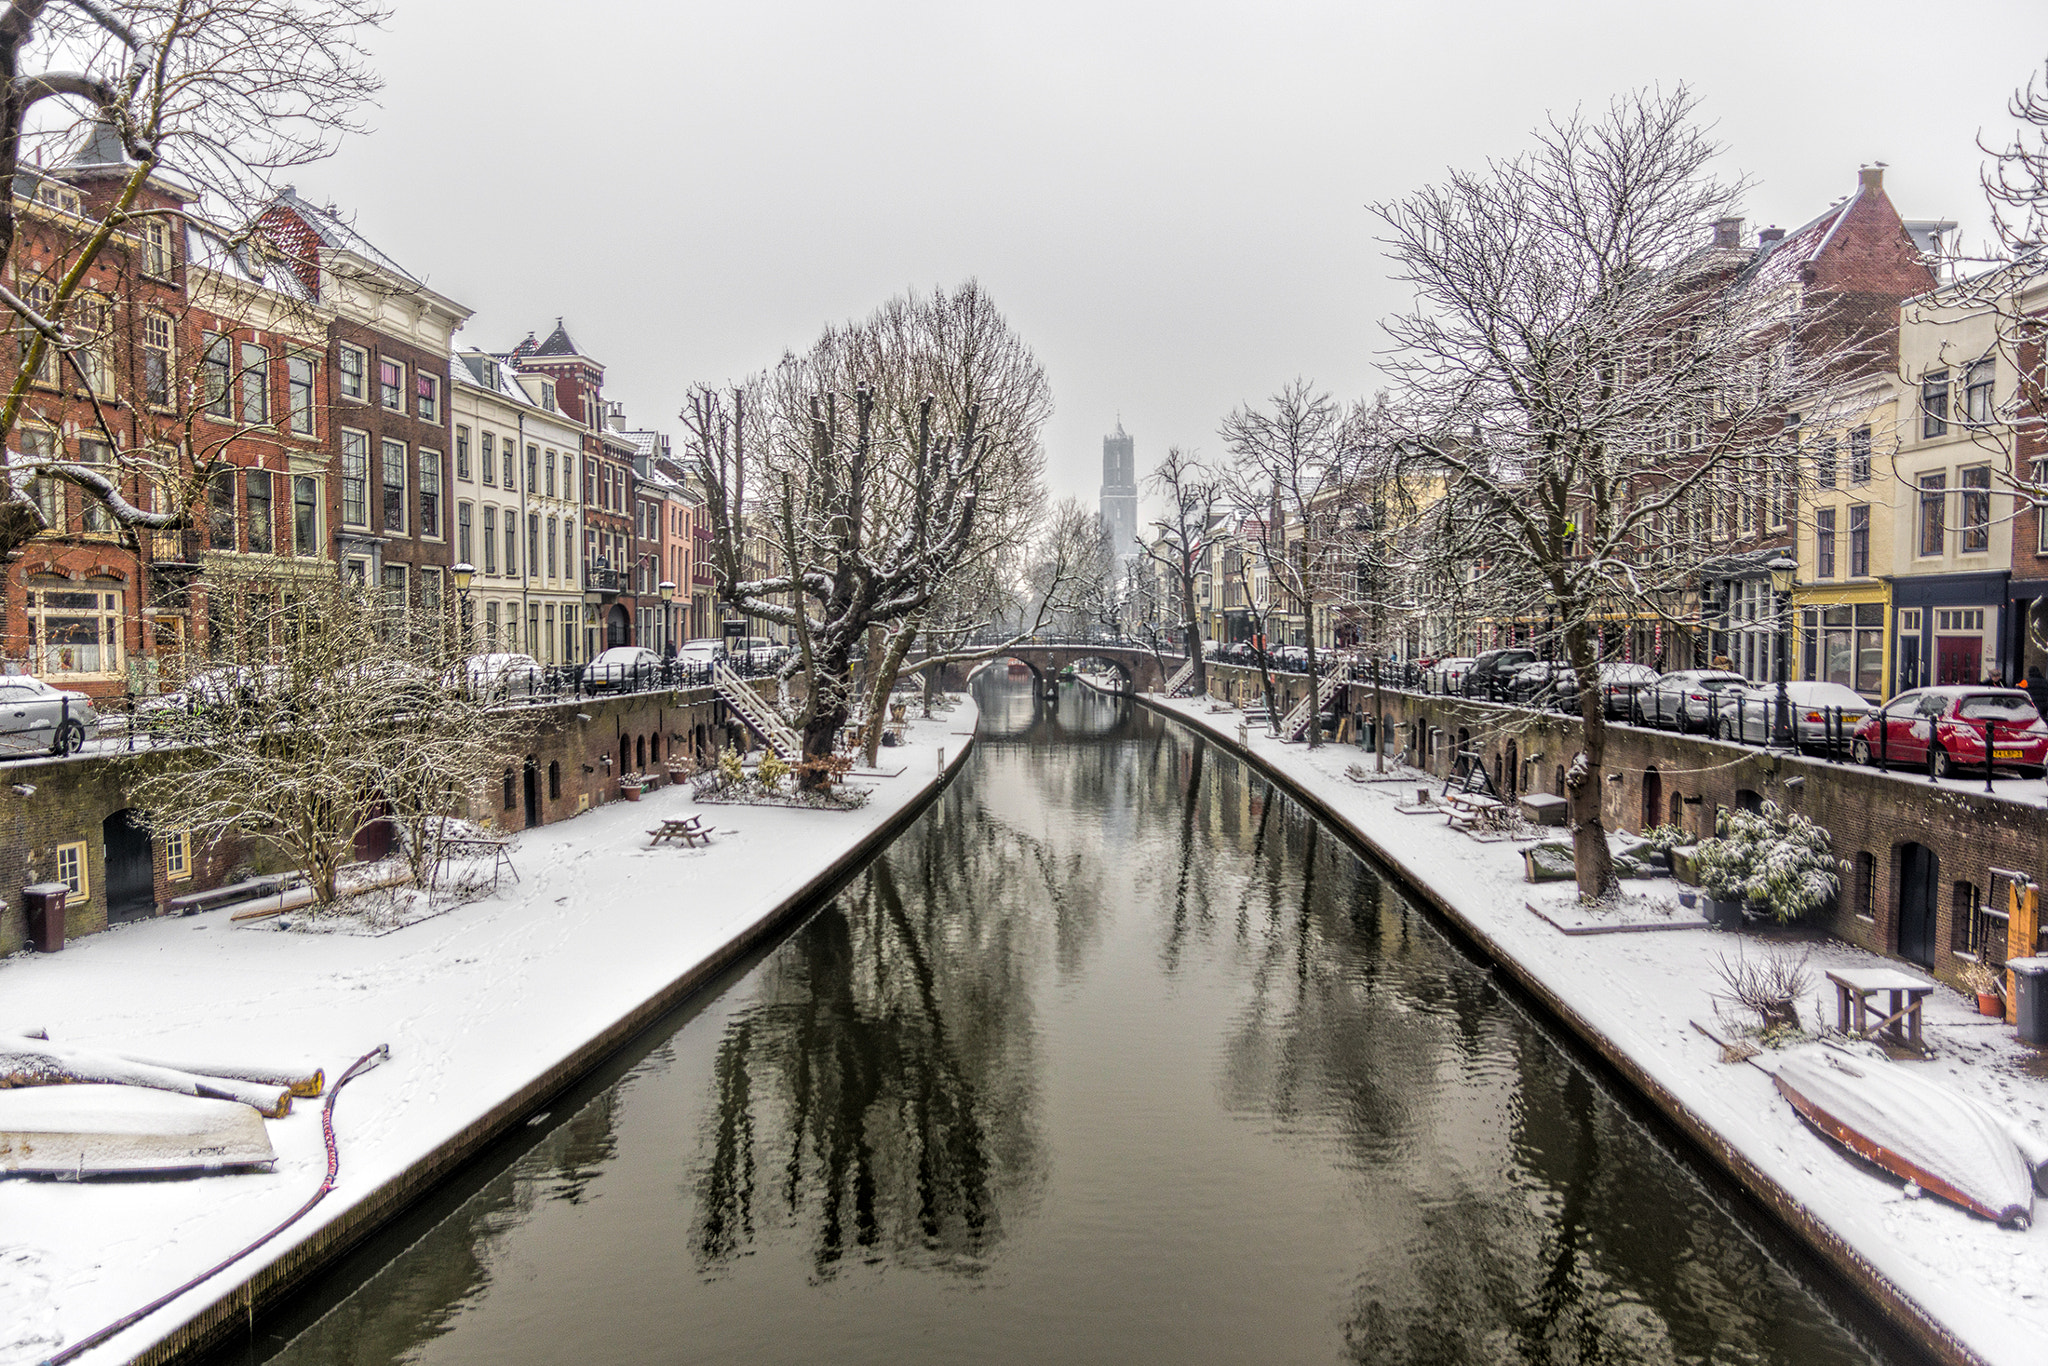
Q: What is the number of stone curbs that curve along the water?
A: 2